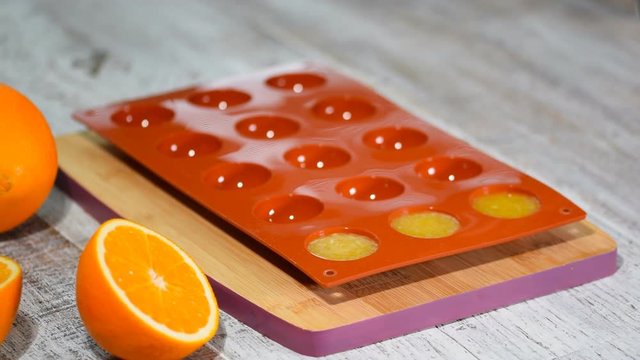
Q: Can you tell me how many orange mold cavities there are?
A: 15